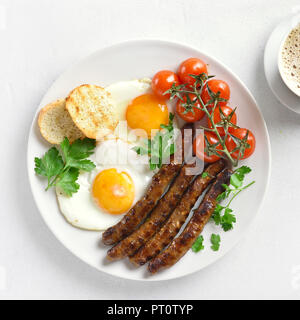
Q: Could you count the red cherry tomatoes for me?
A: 7